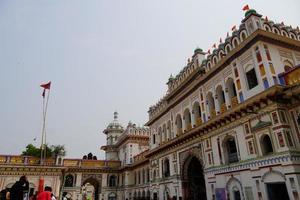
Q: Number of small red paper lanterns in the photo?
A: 0